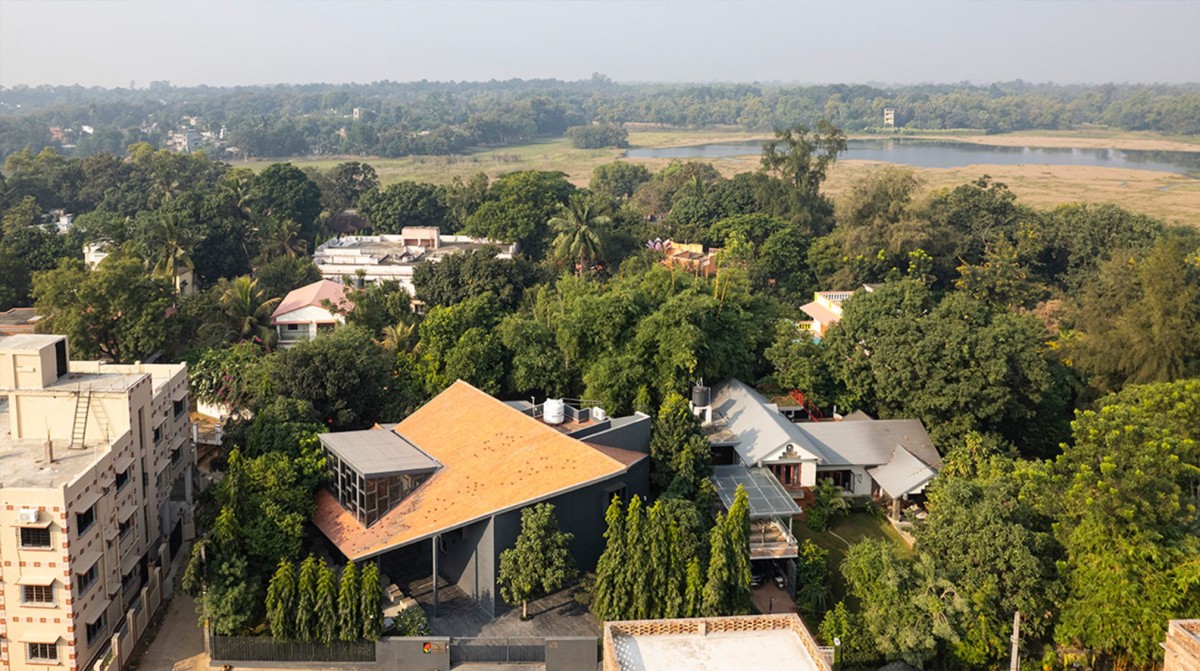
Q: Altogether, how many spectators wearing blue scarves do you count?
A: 0